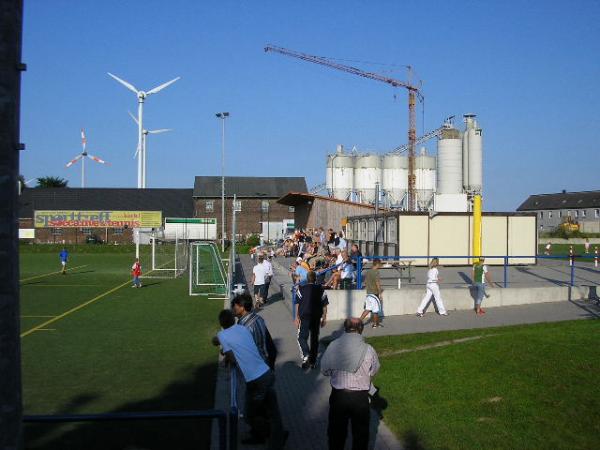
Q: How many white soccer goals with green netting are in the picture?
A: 1